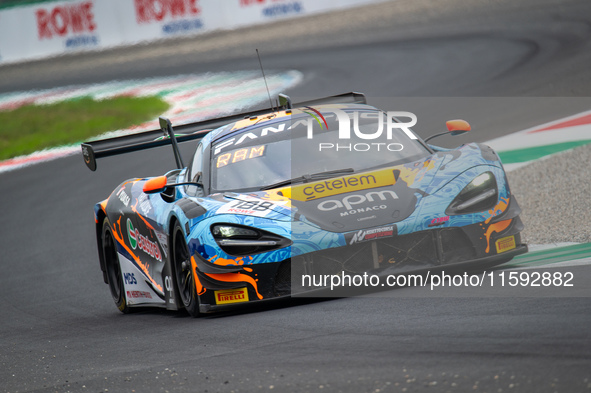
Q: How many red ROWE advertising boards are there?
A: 3